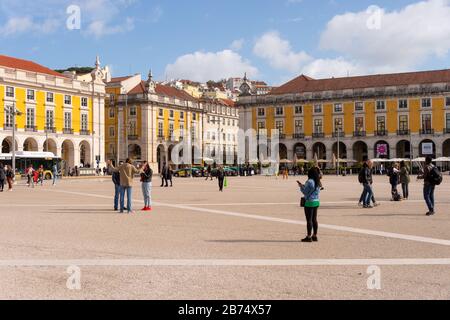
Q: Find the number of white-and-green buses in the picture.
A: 1